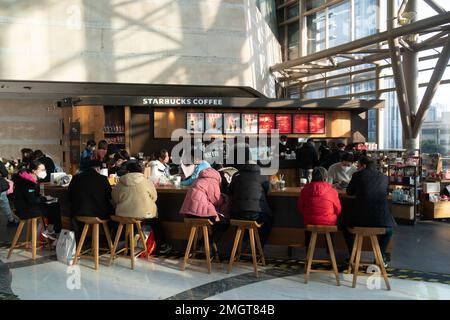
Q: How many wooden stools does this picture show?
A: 7